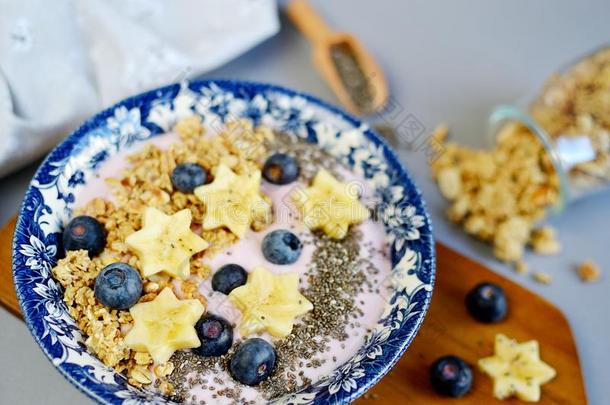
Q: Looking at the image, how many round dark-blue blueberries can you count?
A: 10